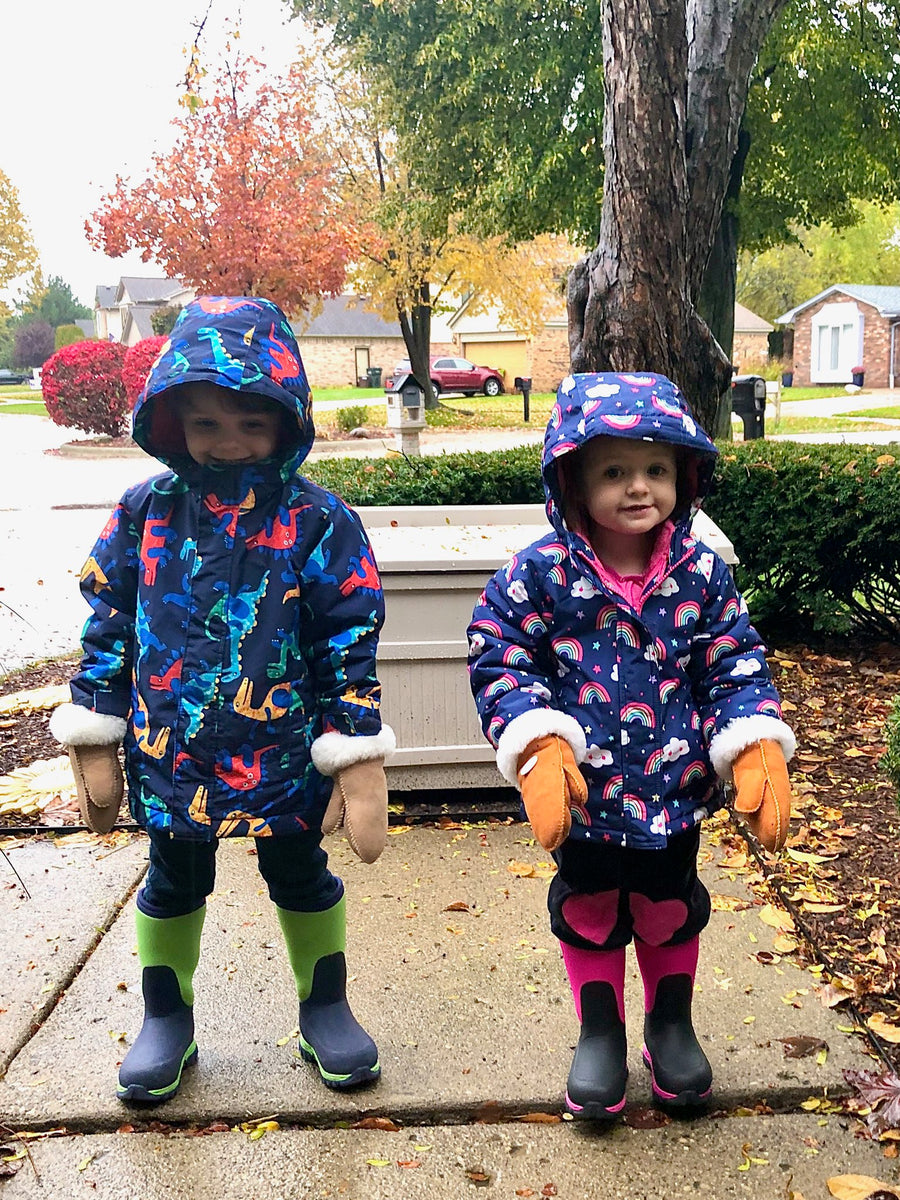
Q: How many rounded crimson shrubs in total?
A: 2